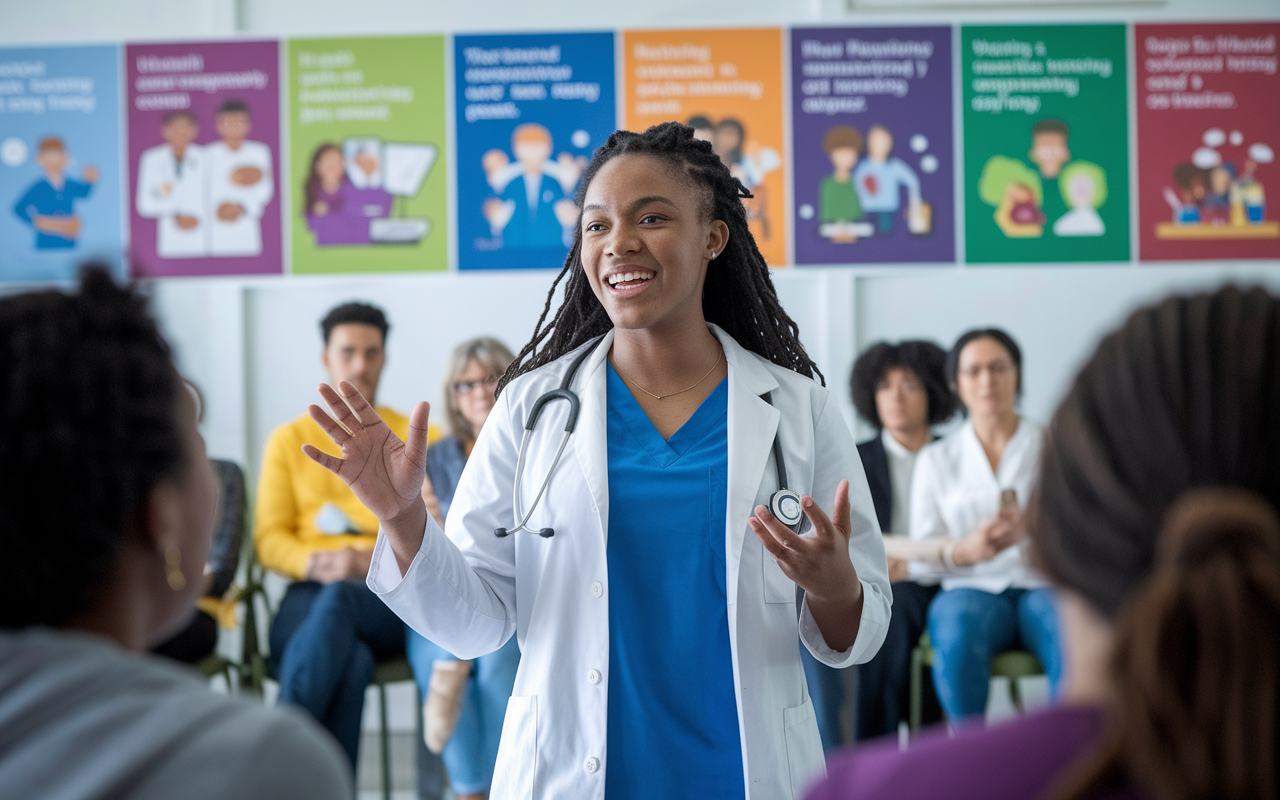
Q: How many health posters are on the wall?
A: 8